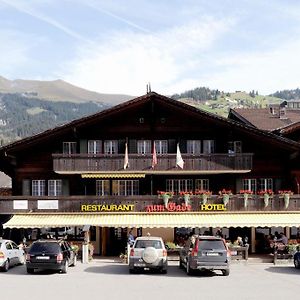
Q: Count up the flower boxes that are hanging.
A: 7